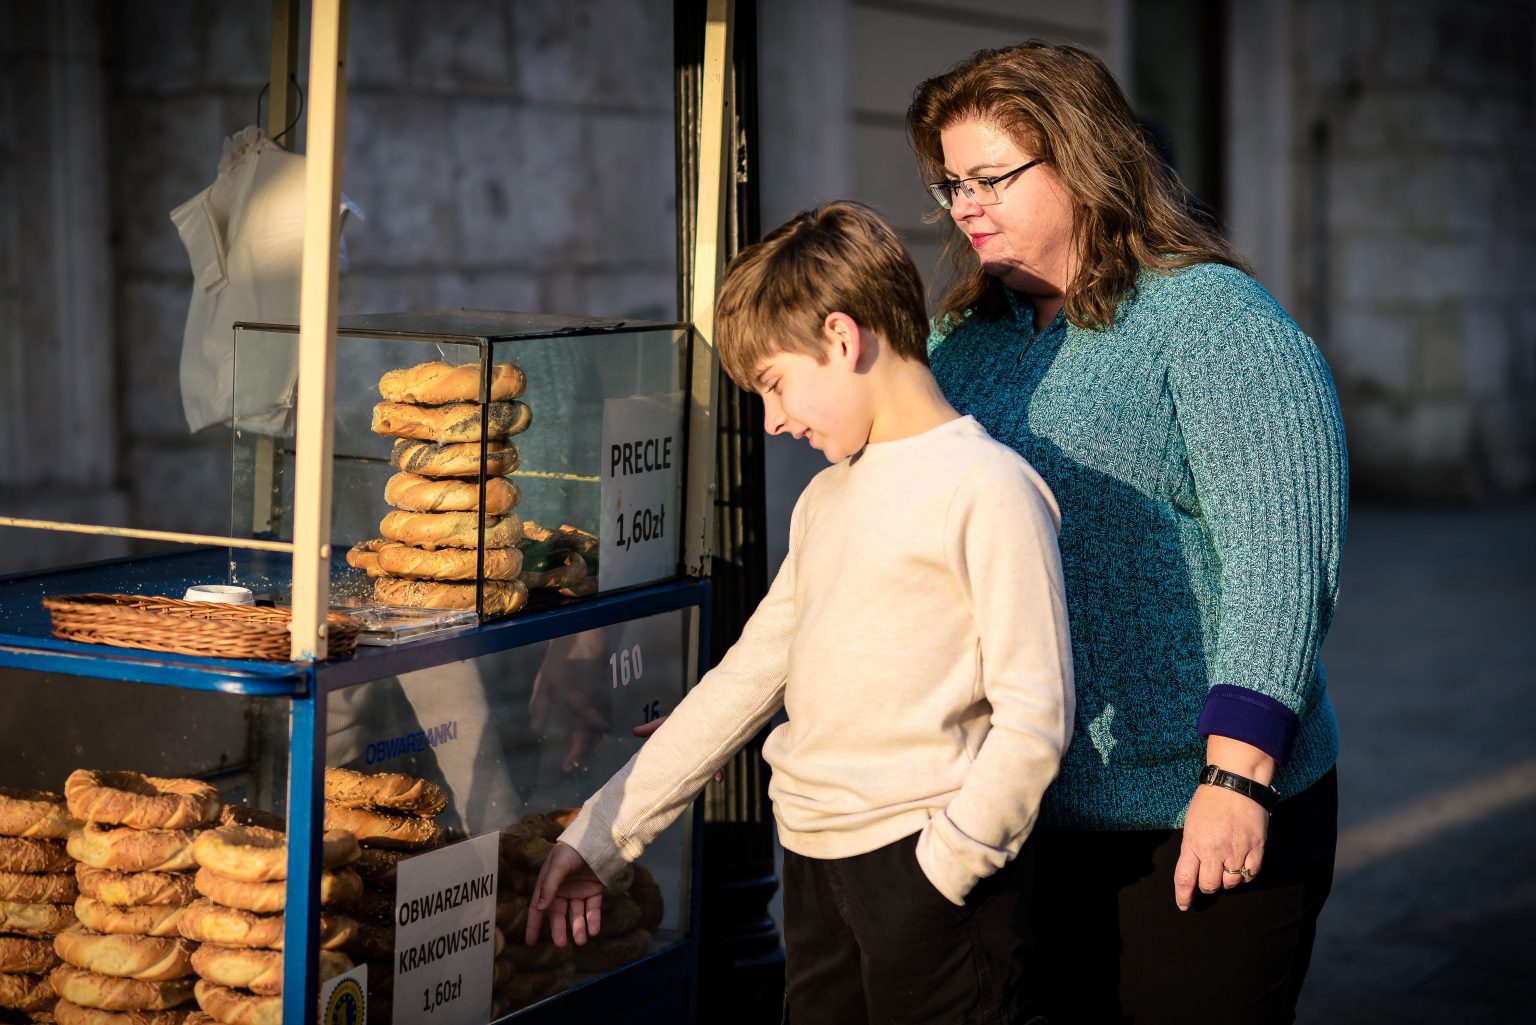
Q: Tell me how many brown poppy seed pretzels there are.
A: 2